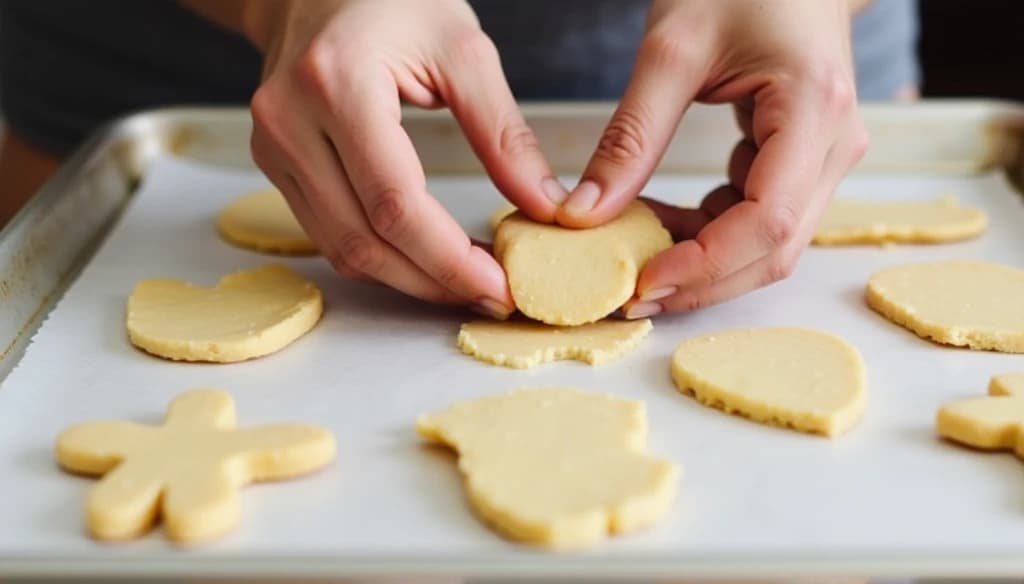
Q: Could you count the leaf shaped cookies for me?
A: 1